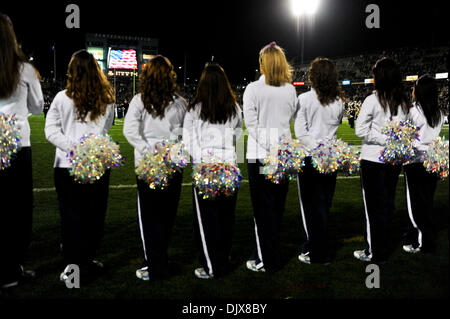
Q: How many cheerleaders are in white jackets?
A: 8